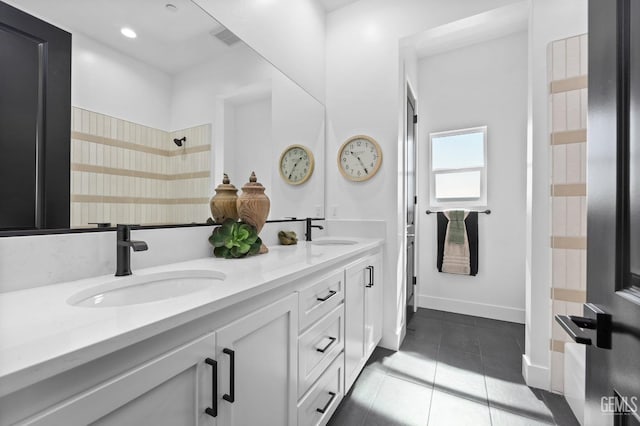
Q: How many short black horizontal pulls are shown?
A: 3